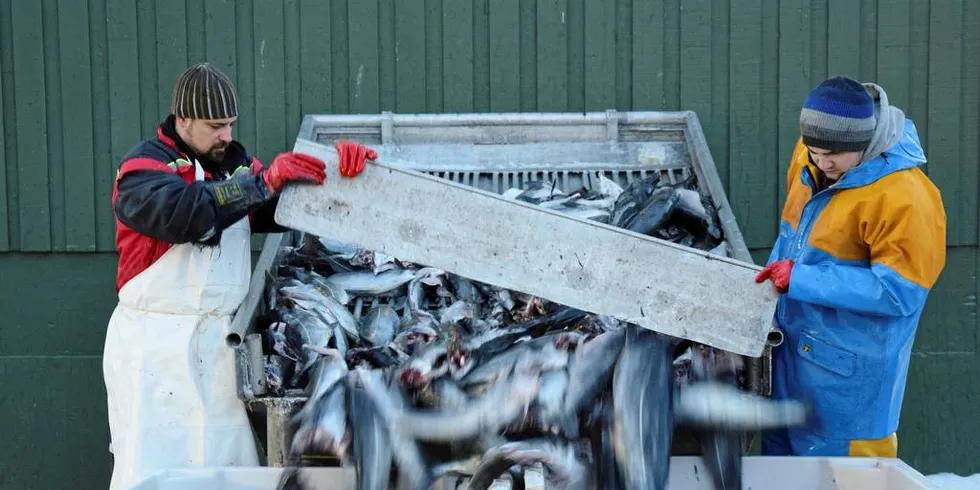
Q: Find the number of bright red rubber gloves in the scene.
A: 3